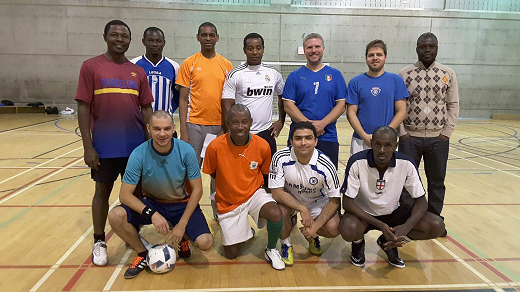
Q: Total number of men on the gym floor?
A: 11